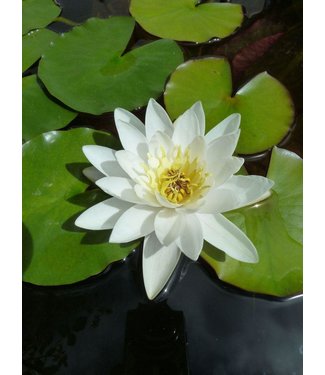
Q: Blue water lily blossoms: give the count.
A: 0